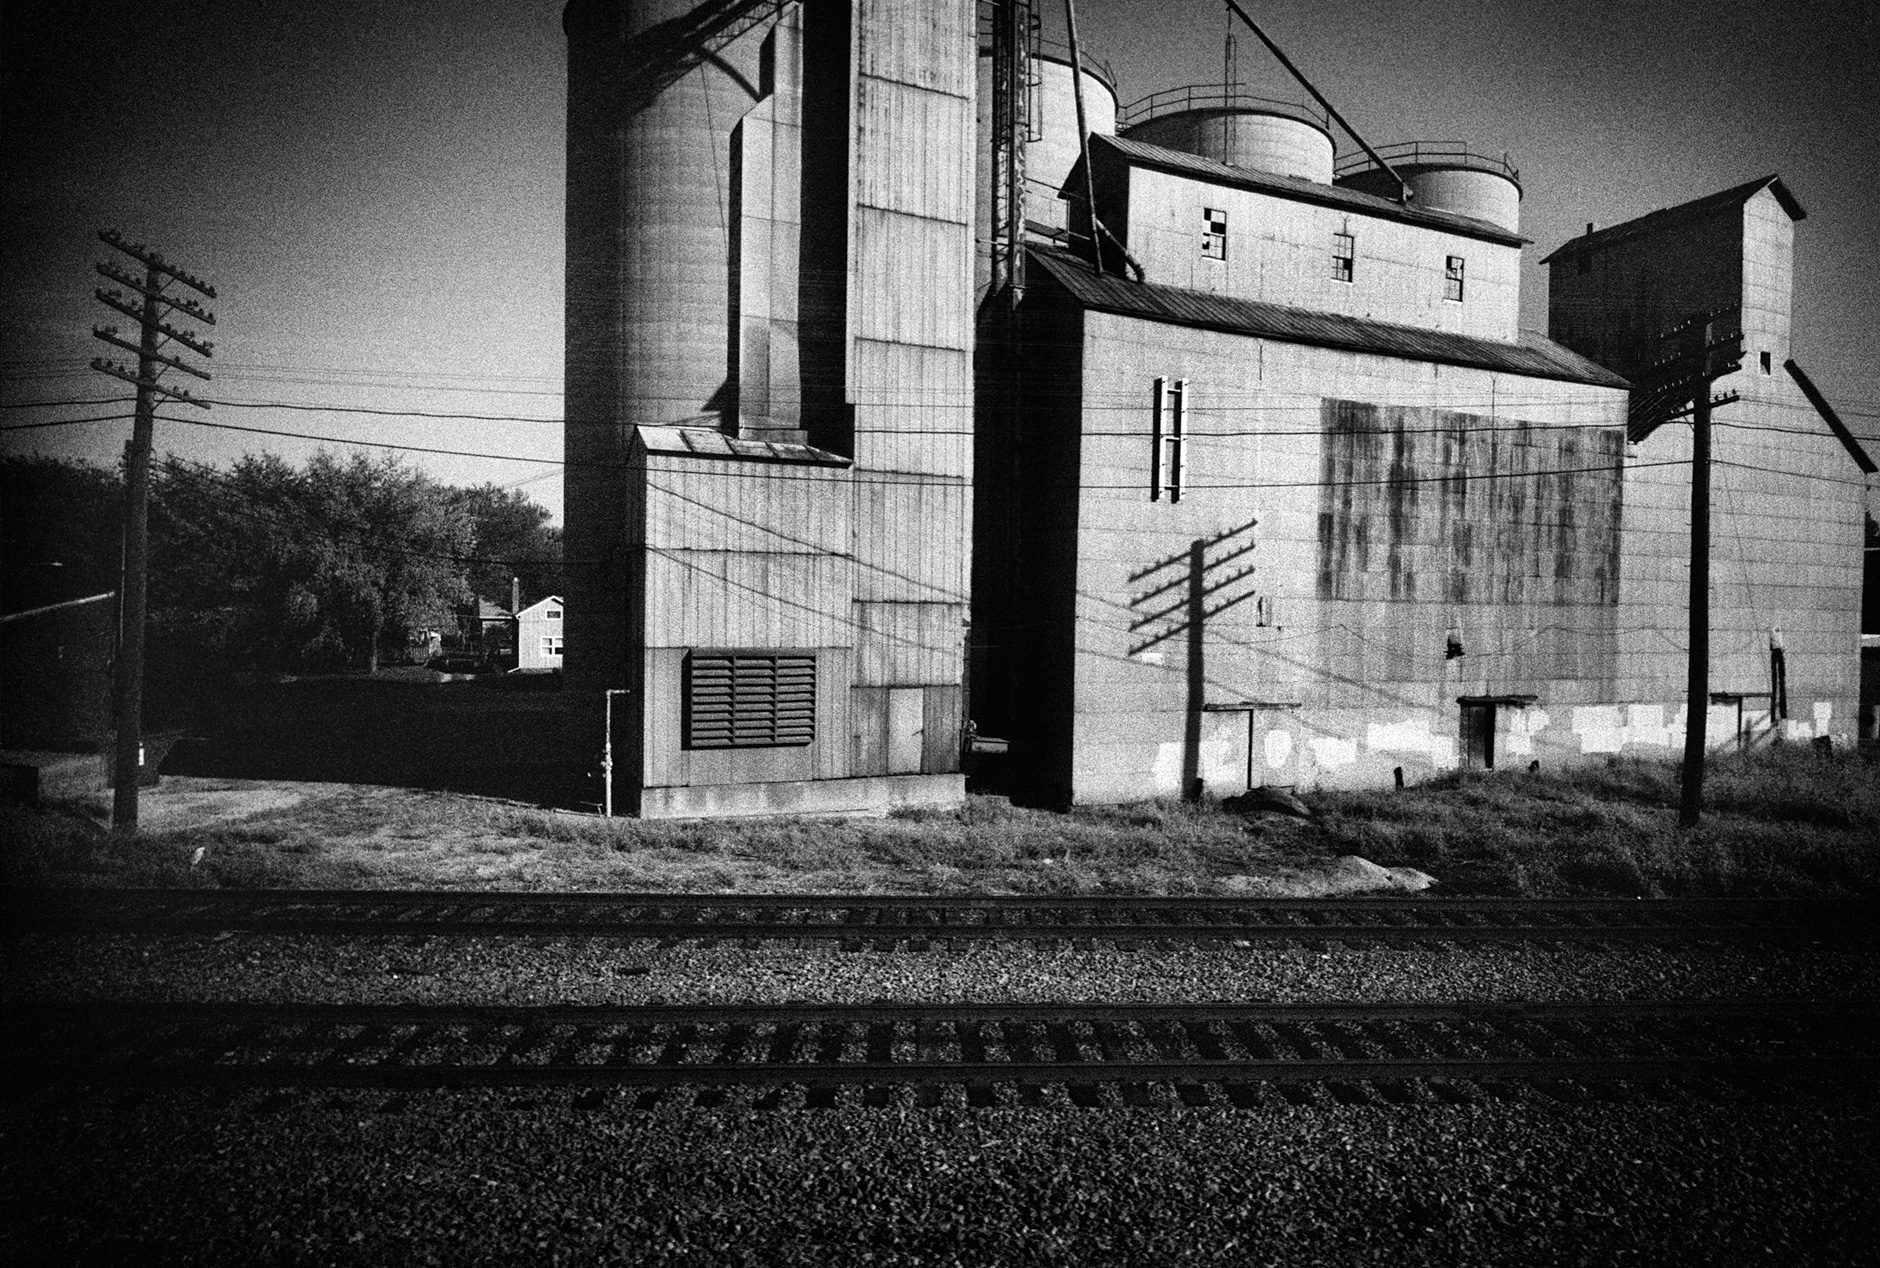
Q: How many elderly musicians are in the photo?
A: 0